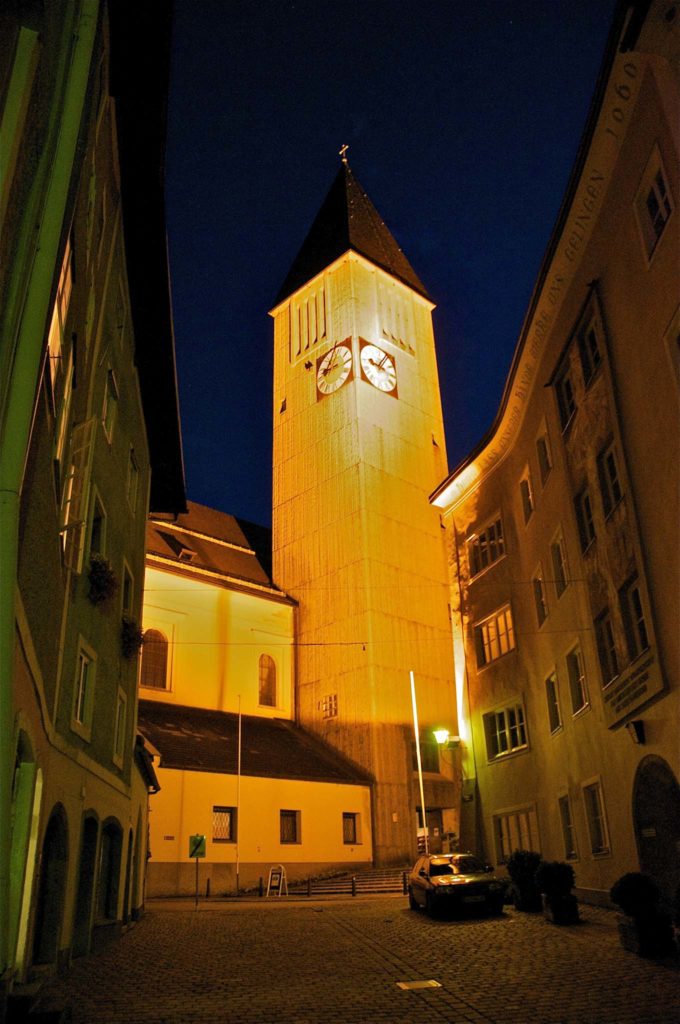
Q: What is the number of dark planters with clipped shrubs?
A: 3